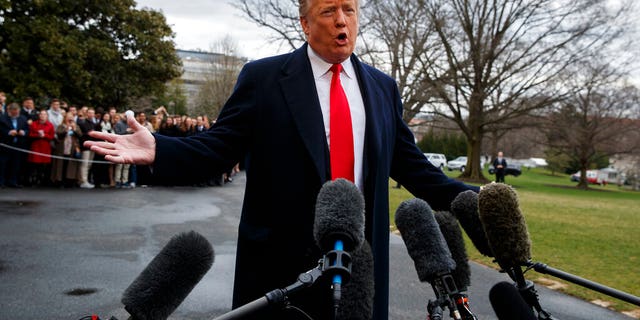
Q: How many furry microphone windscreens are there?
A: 7